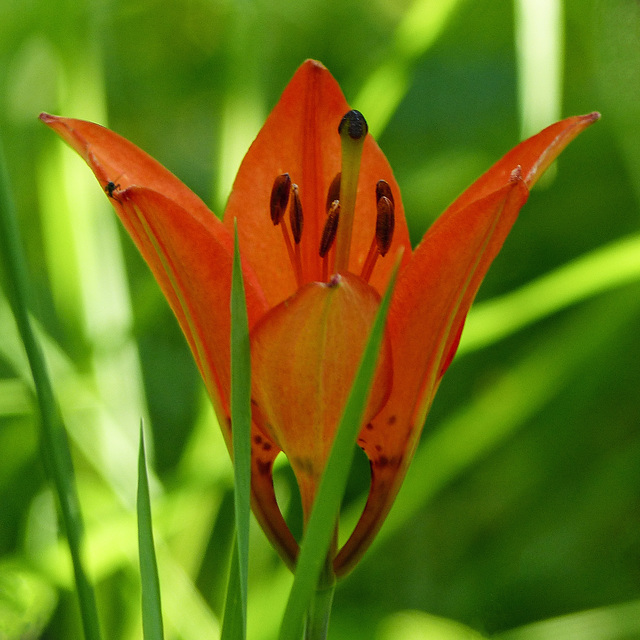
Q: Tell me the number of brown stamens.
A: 6